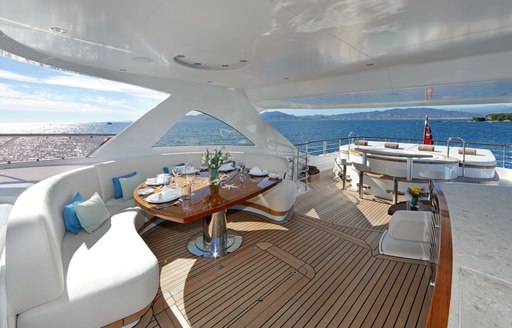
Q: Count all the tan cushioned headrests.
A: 4